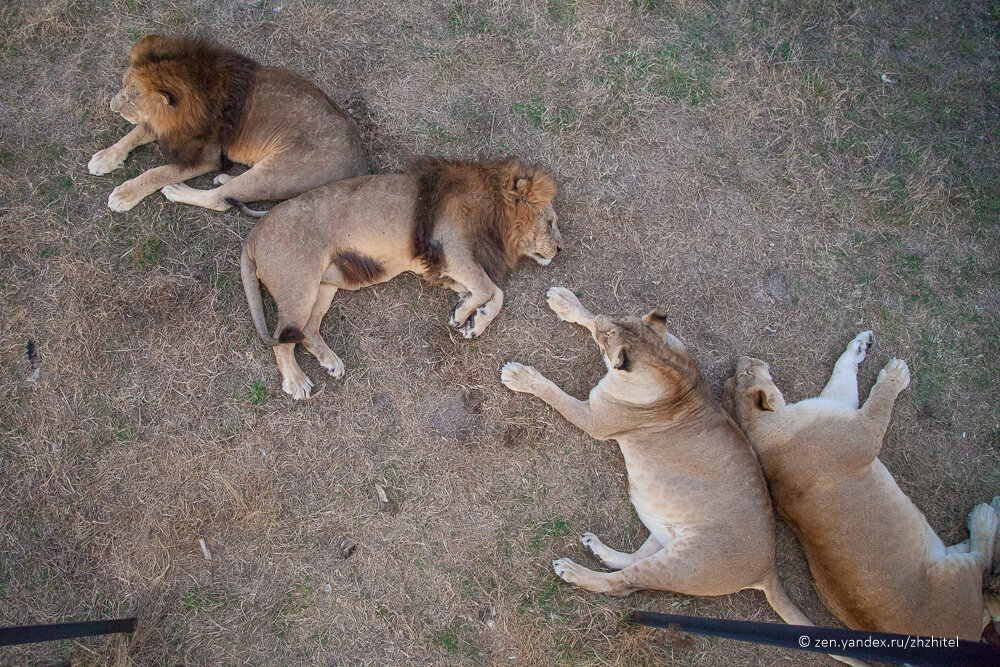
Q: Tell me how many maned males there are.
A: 2